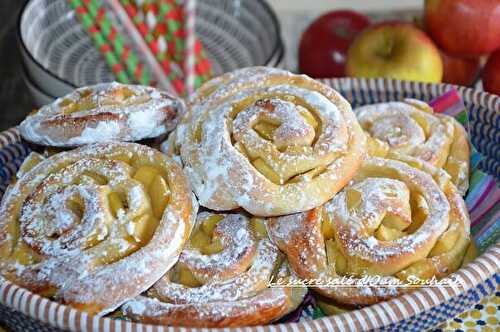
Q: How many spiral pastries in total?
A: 6